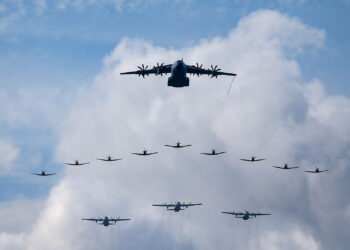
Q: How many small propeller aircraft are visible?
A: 9